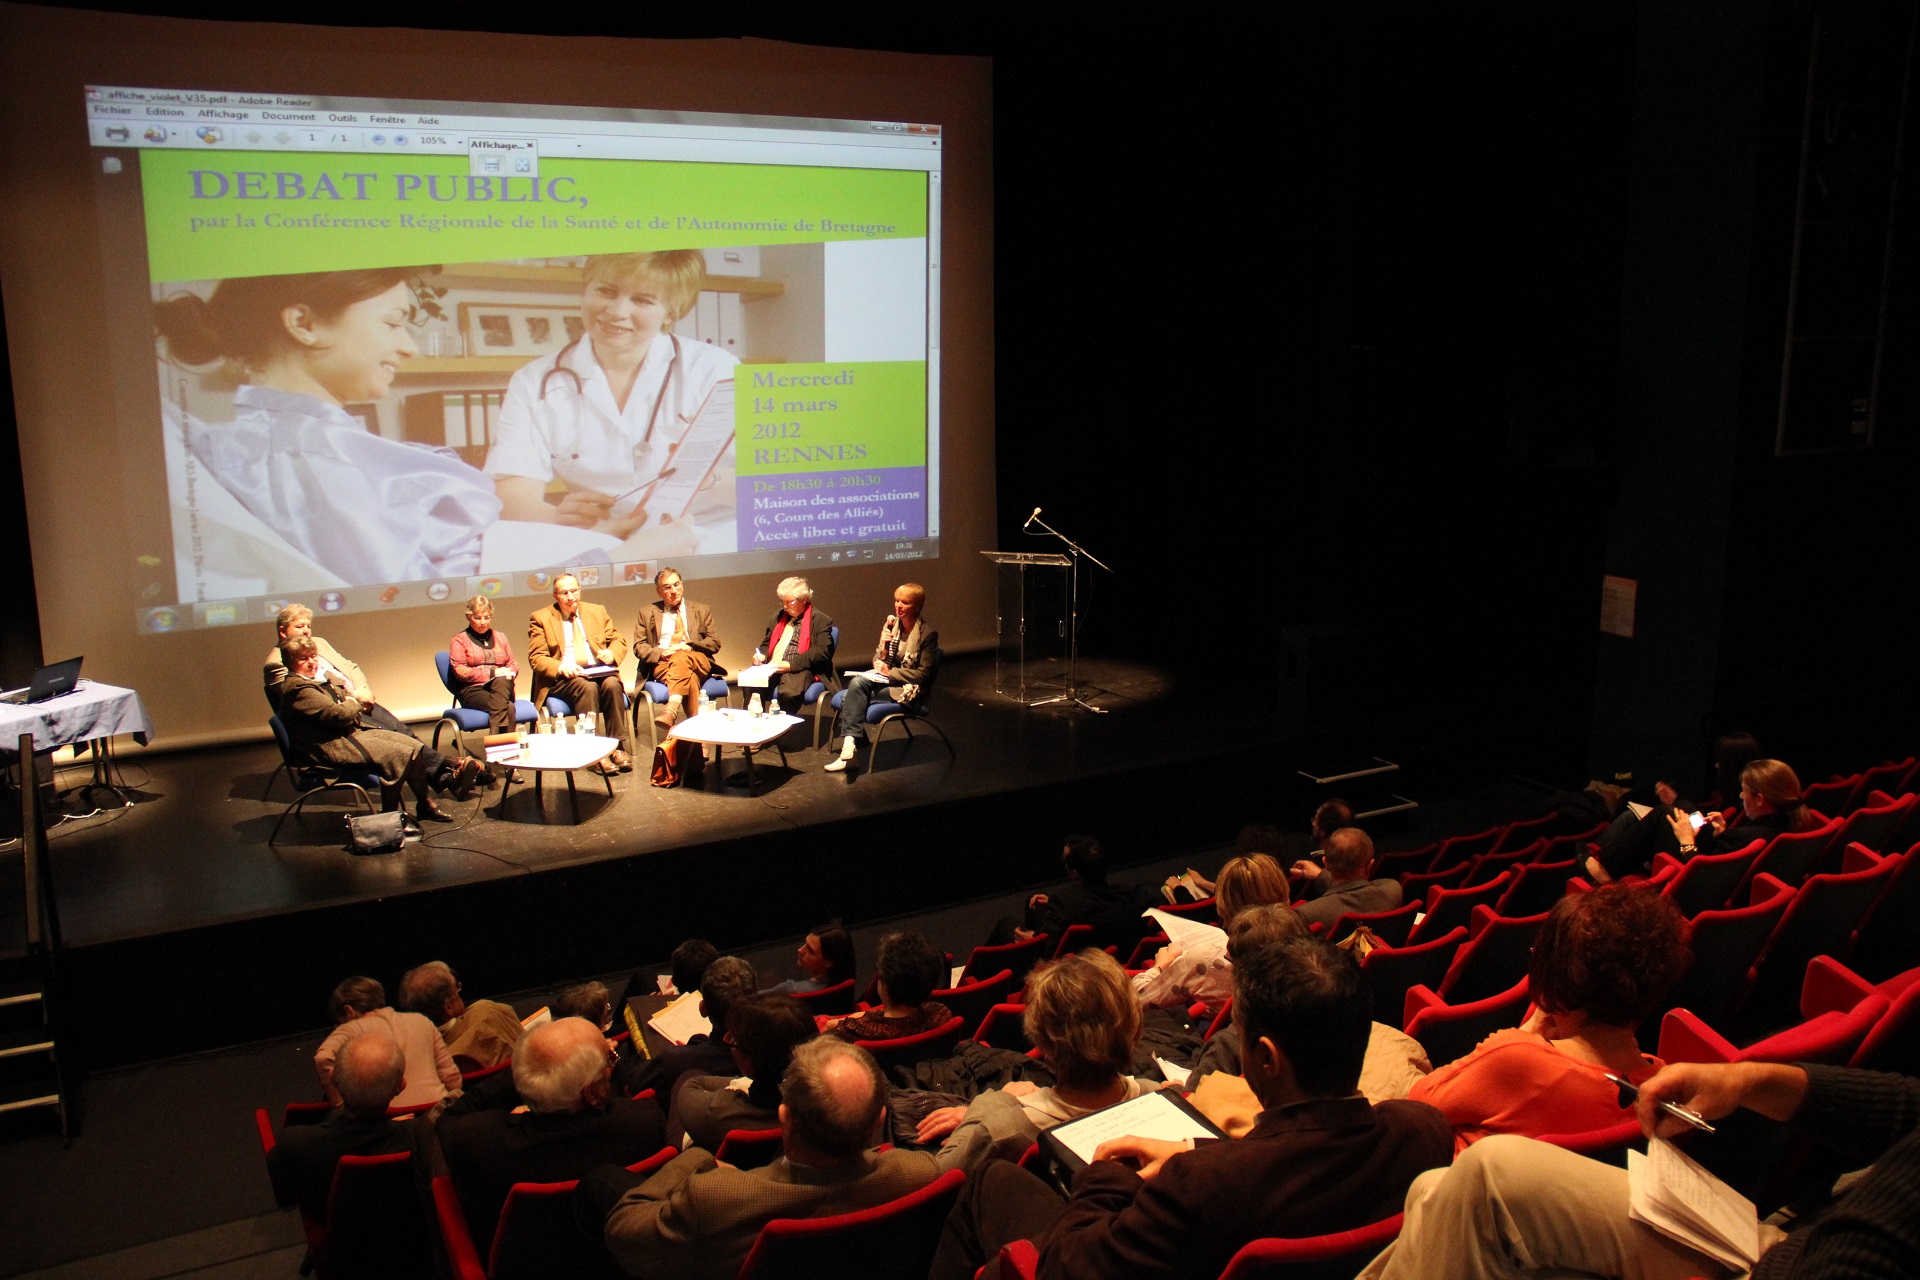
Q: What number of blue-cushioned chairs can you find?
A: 7